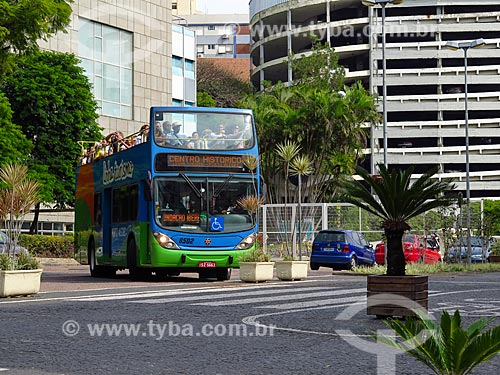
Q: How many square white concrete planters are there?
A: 3